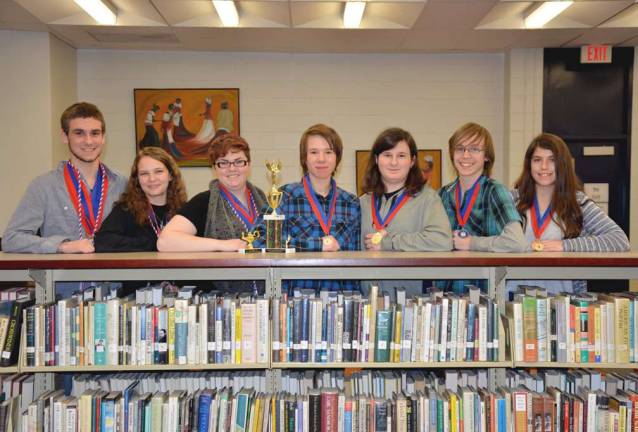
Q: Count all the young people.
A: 7